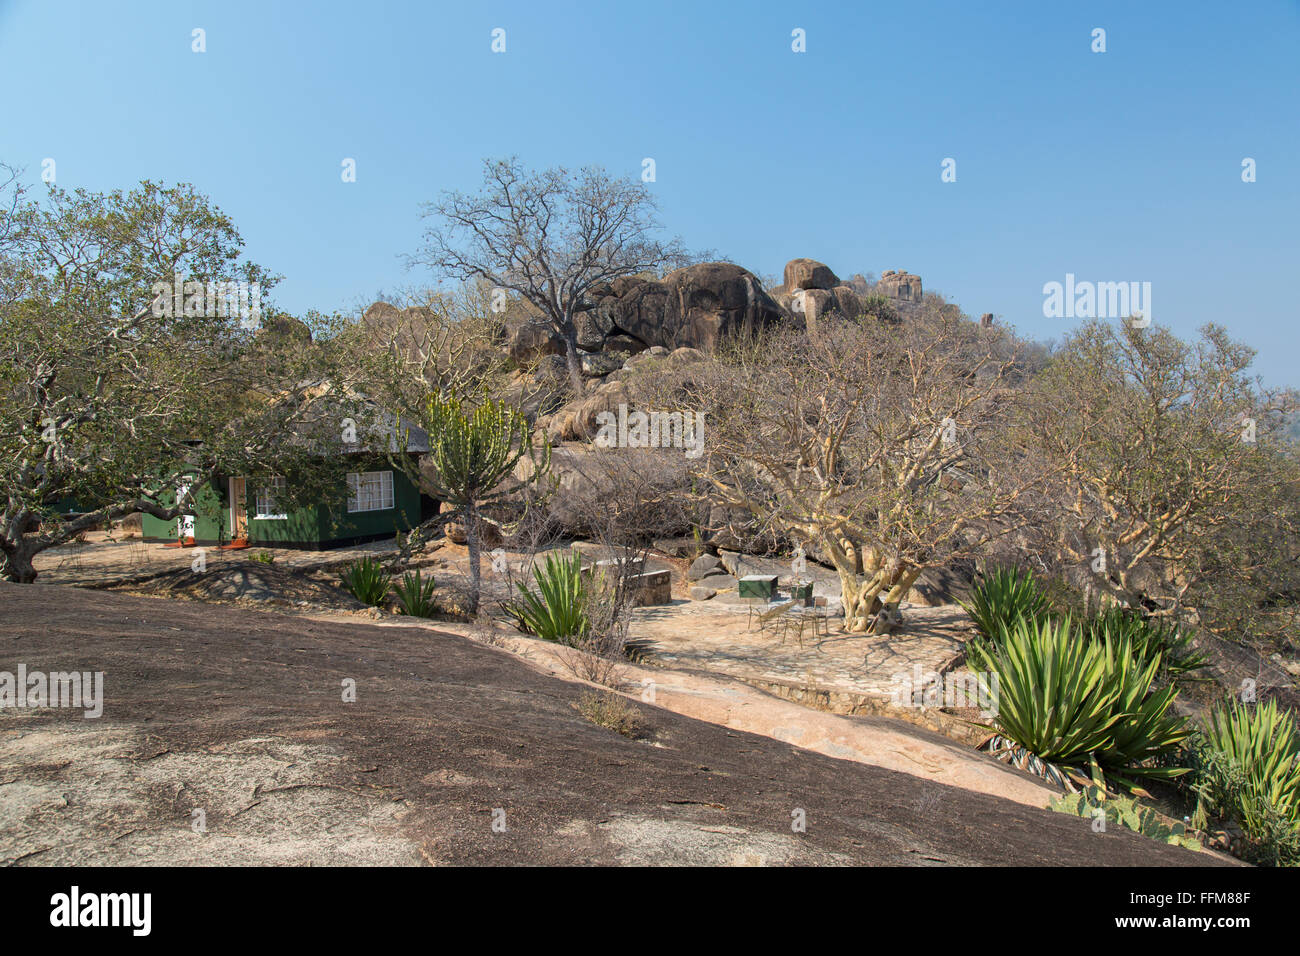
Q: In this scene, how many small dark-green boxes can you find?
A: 2